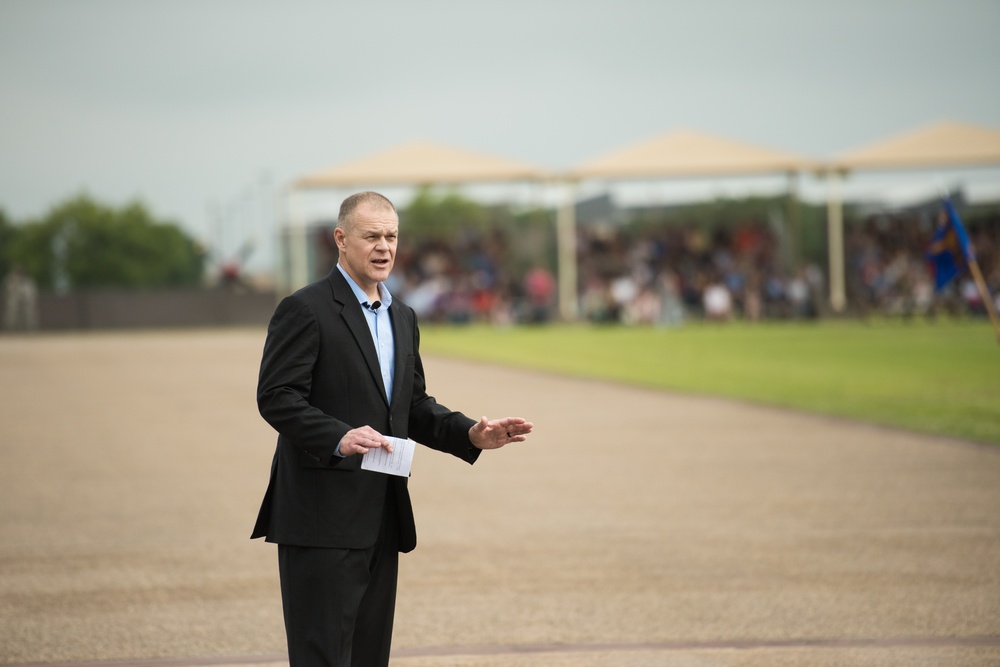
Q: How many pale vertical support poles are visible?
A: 3